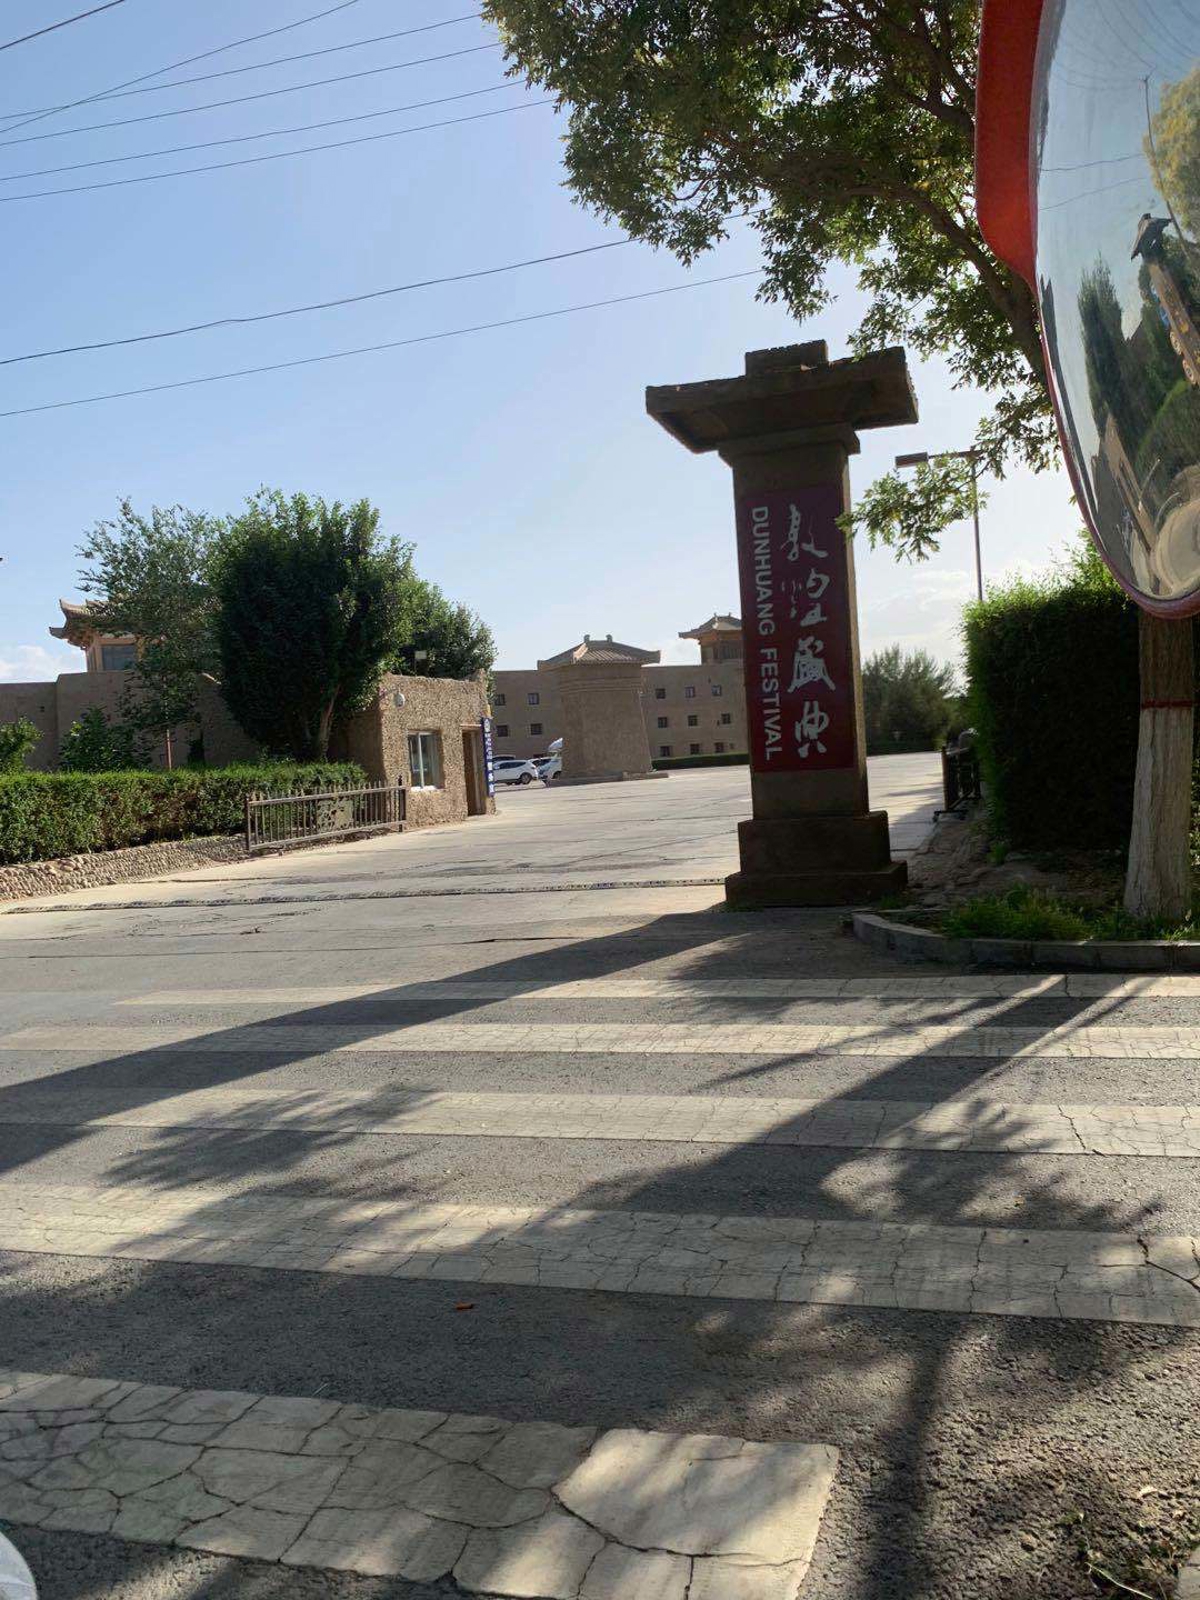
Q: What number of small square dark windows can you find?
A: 13